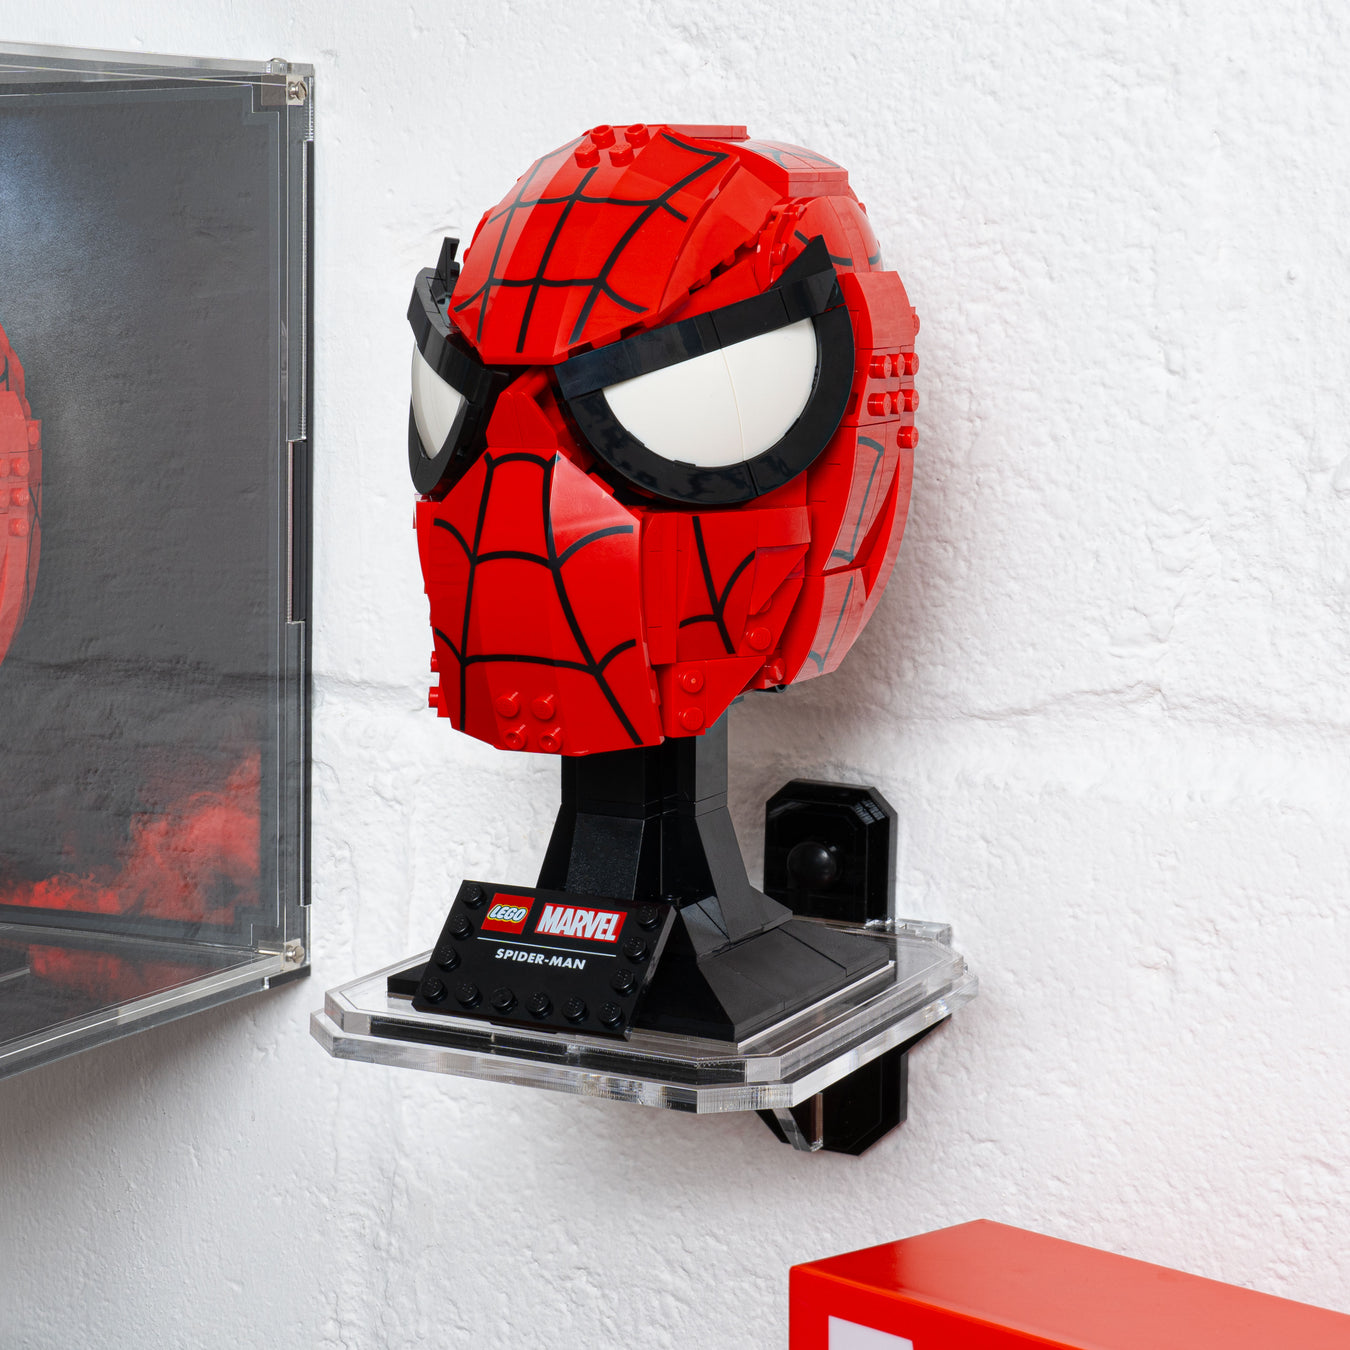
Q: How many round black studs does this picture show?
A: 12